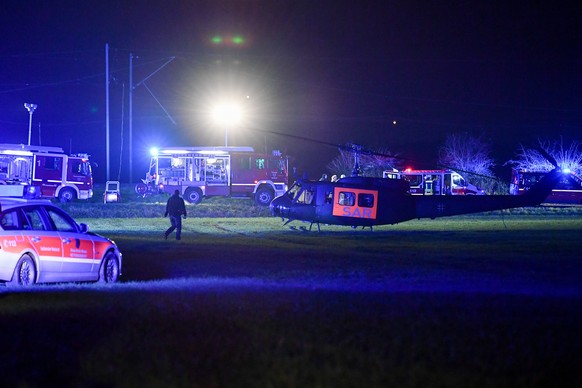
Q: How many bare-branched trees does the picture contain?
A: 3